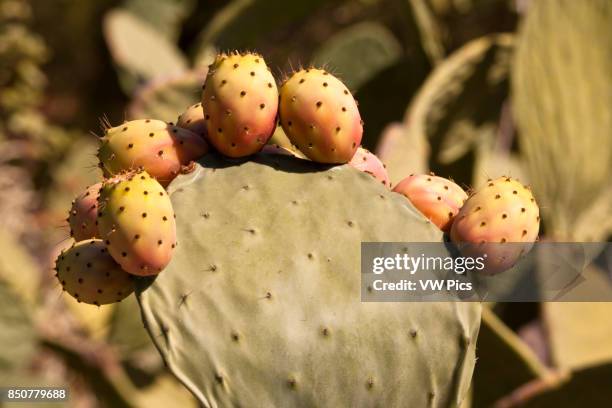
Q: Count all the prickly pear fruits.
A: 10